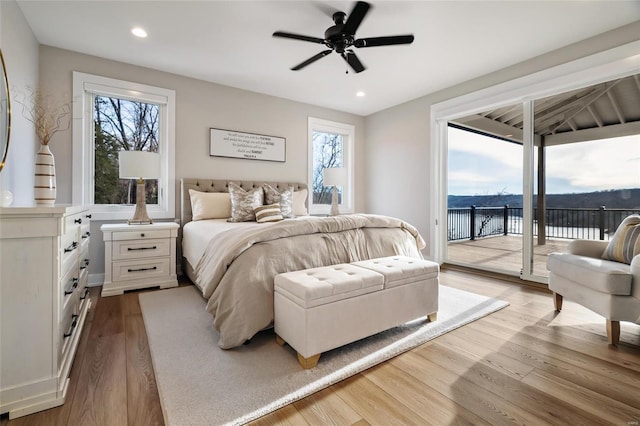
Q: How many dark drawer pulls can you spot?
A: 11